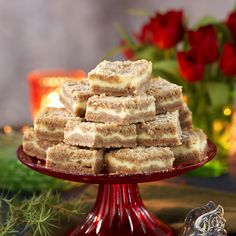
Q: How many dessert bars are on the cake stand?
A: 12